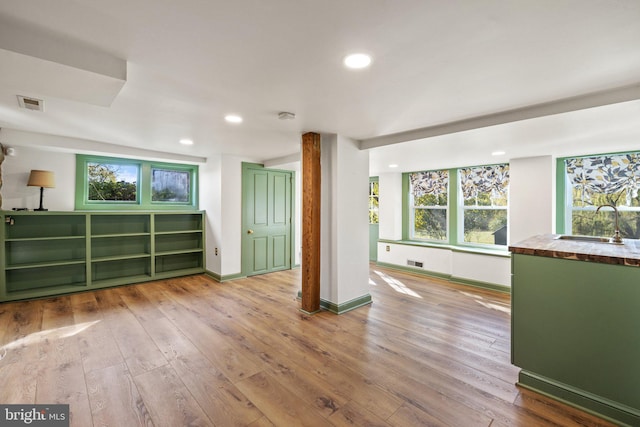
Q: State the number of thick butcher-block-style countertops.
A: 1